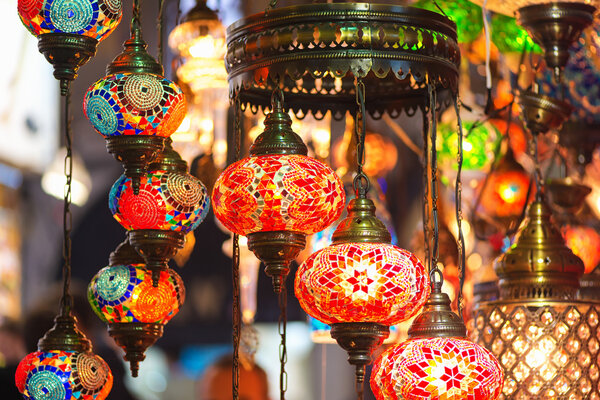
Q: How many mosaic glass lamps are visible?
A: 8